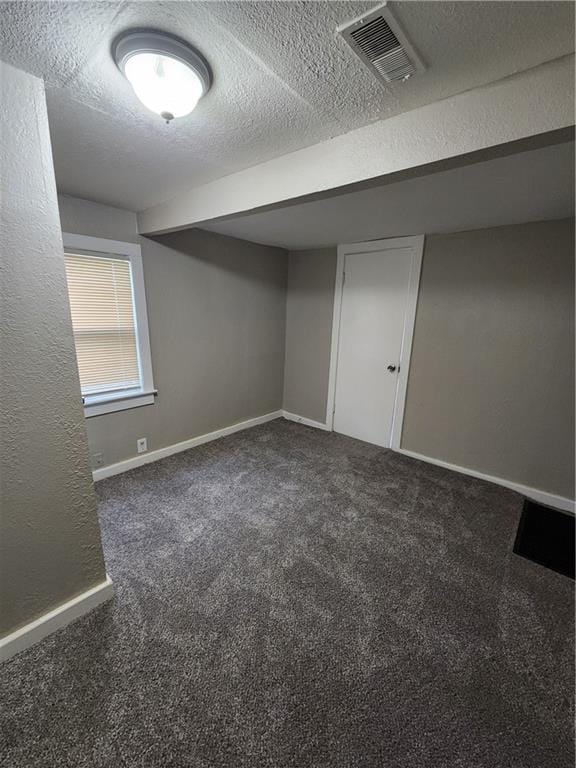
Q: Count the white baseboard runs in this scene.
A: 4